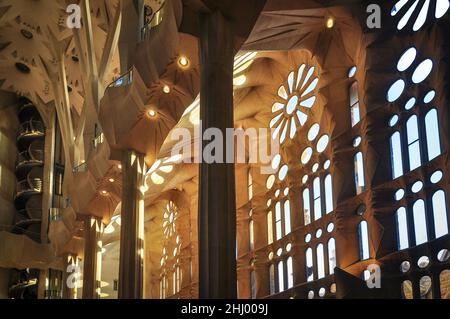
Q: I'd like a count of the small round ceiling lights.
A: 7